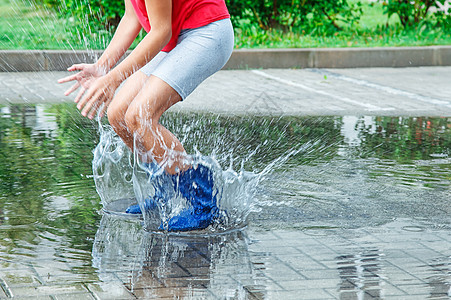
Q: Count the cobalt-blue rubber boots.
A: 2